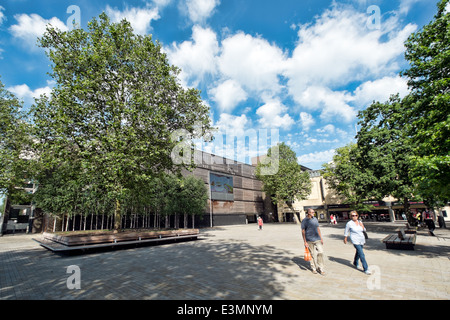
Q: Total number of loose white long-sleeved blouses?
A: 1